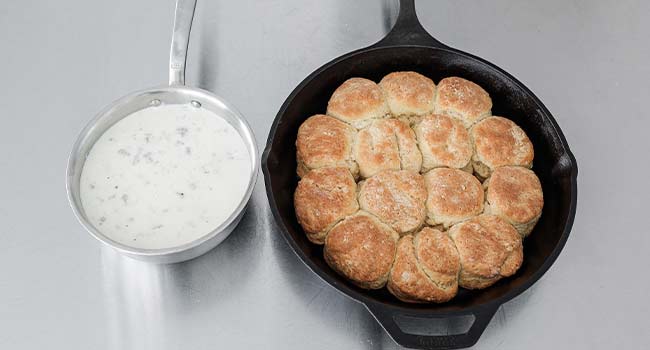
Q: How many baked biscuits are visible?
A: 14